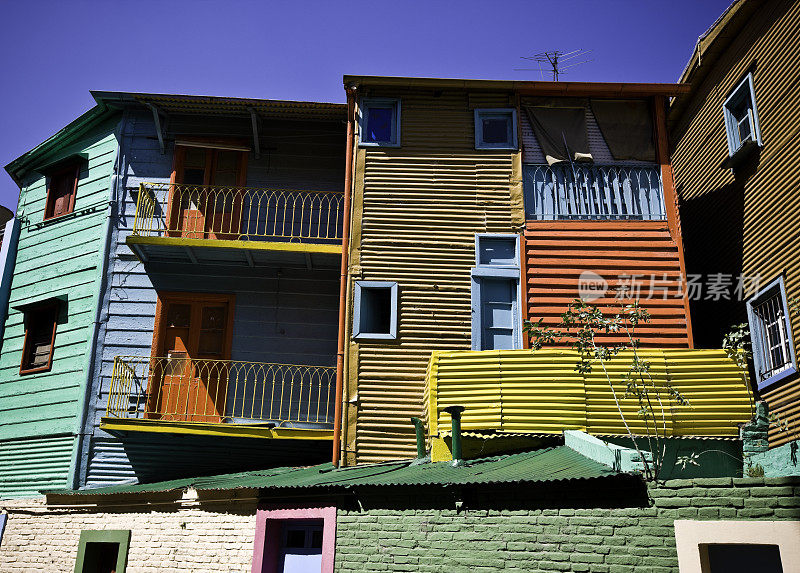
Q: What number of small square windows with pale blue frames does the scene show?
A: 3